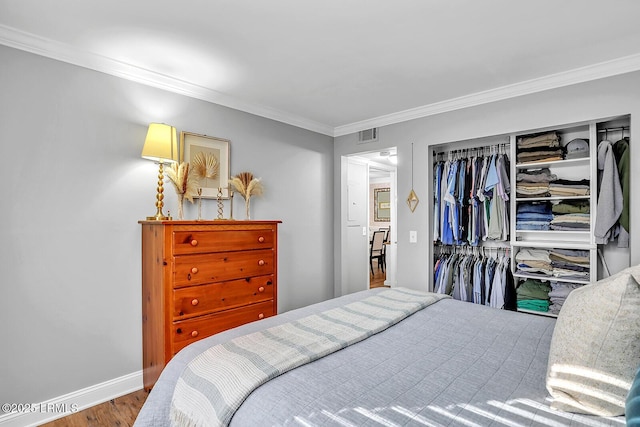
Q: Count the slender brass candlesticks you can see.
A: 3